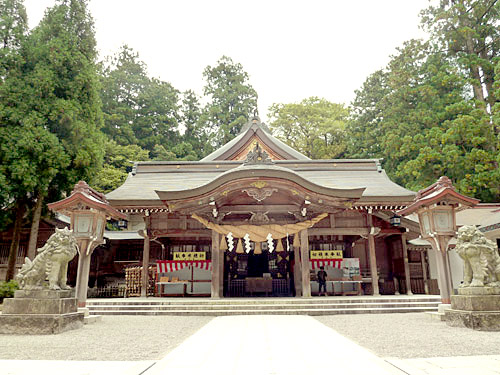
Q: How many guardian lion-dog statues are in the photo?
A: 2